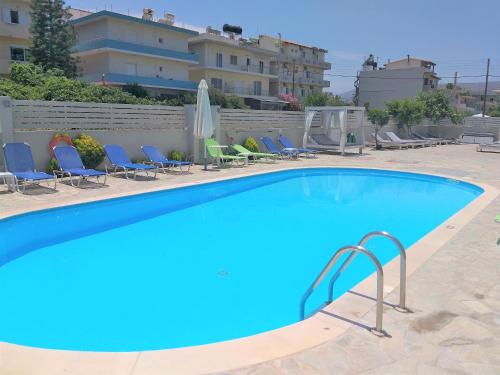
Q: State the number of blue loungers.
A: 6